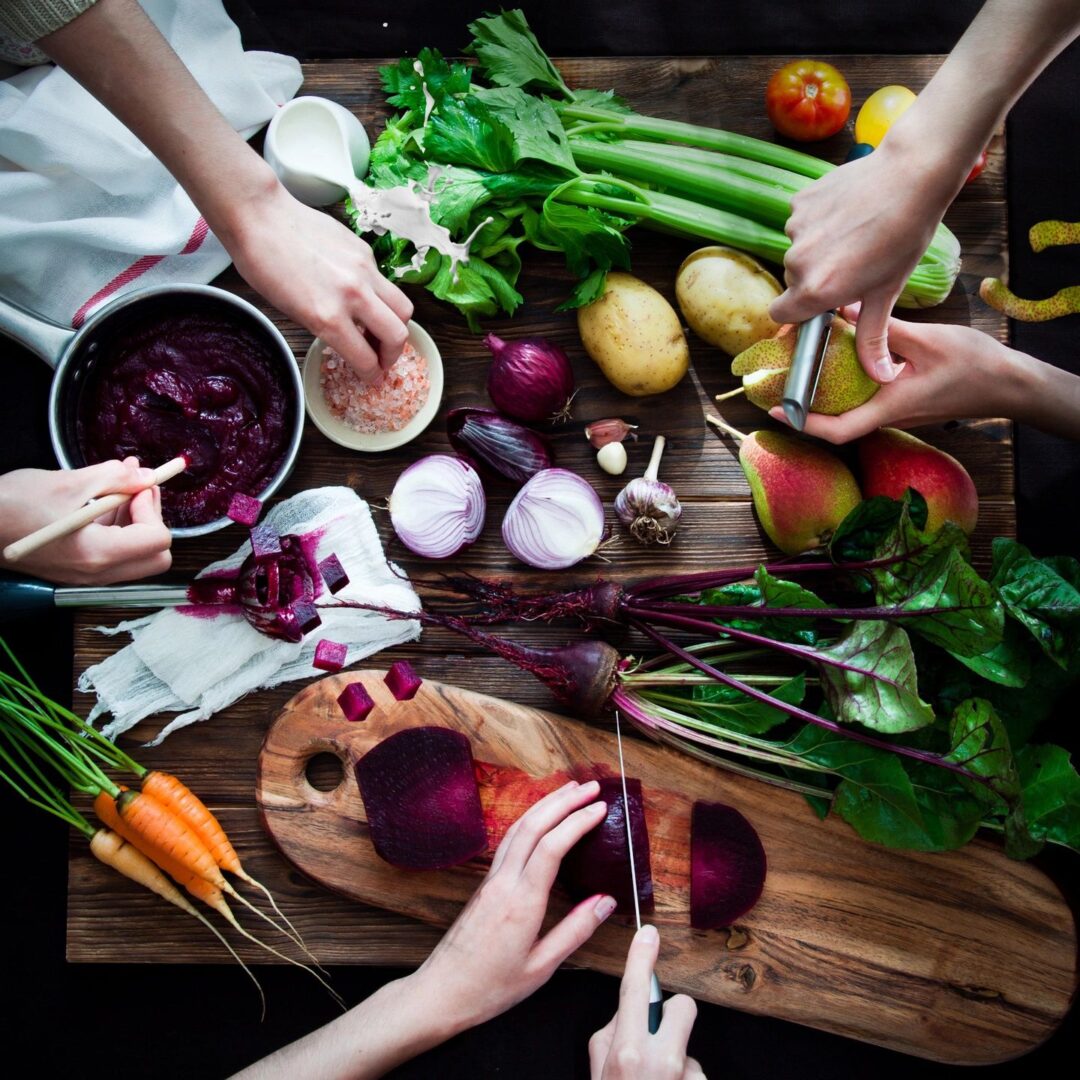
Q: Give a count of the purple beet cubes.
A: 7